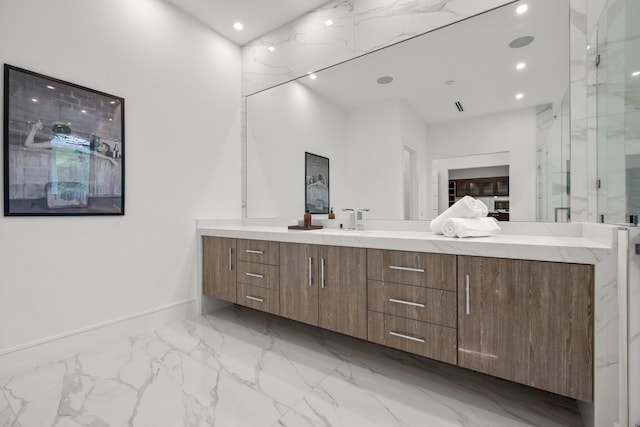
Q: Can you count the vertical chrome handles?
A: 4